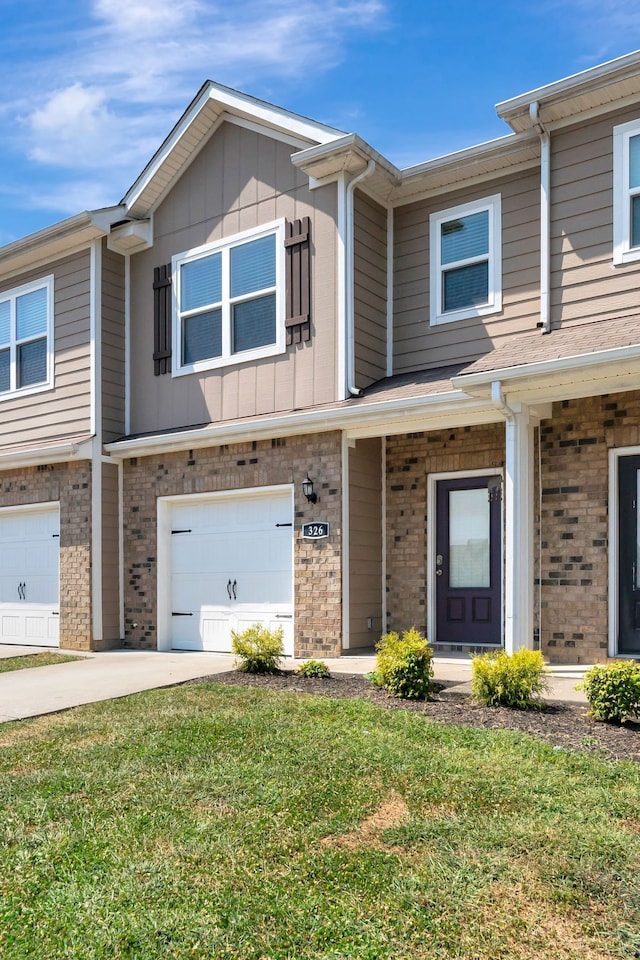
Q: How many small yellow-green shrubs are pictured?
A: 5